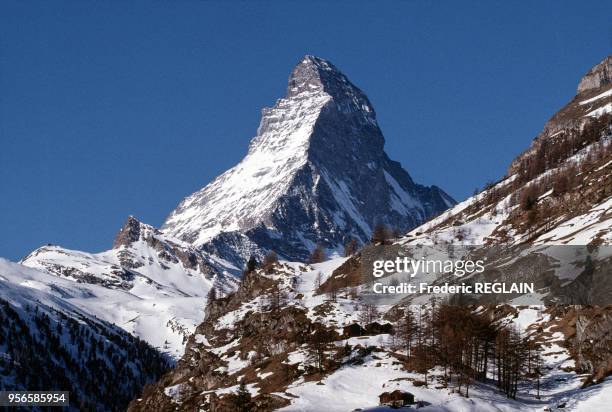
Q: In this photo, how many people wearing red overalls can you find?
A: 0